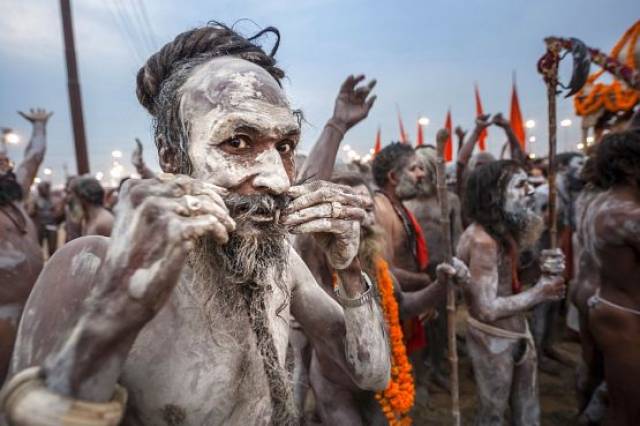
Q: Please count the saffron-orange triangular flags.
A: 6